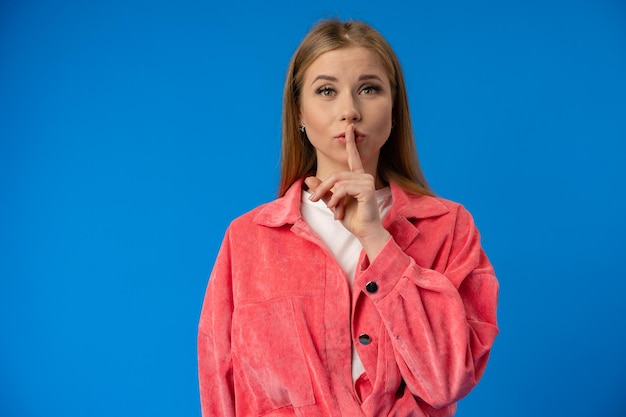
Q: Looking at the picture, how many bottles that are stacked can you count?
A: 0